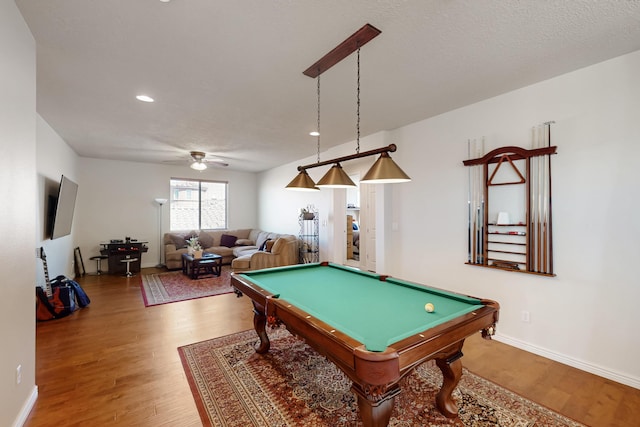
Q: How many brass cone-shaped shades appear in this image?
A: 3